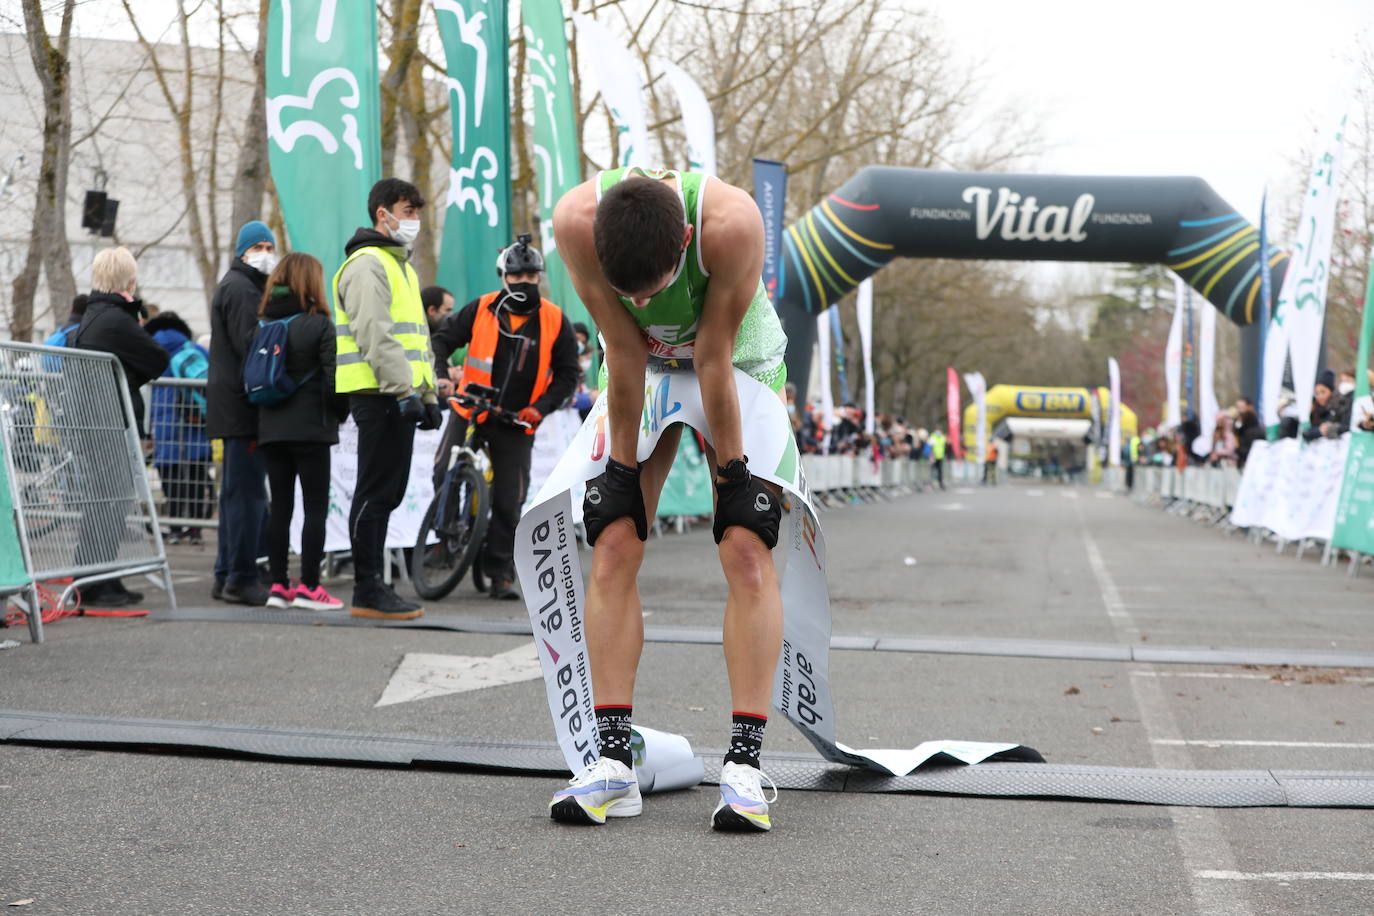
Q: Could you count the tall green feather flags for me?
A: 3